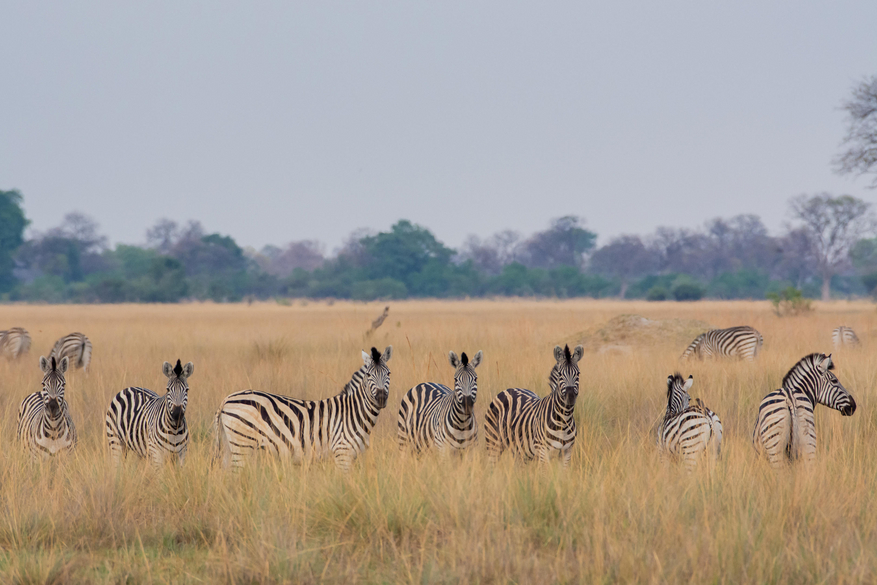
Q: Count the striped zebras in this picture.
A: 11